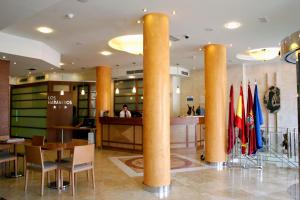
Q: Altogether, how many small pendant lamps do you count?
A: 5